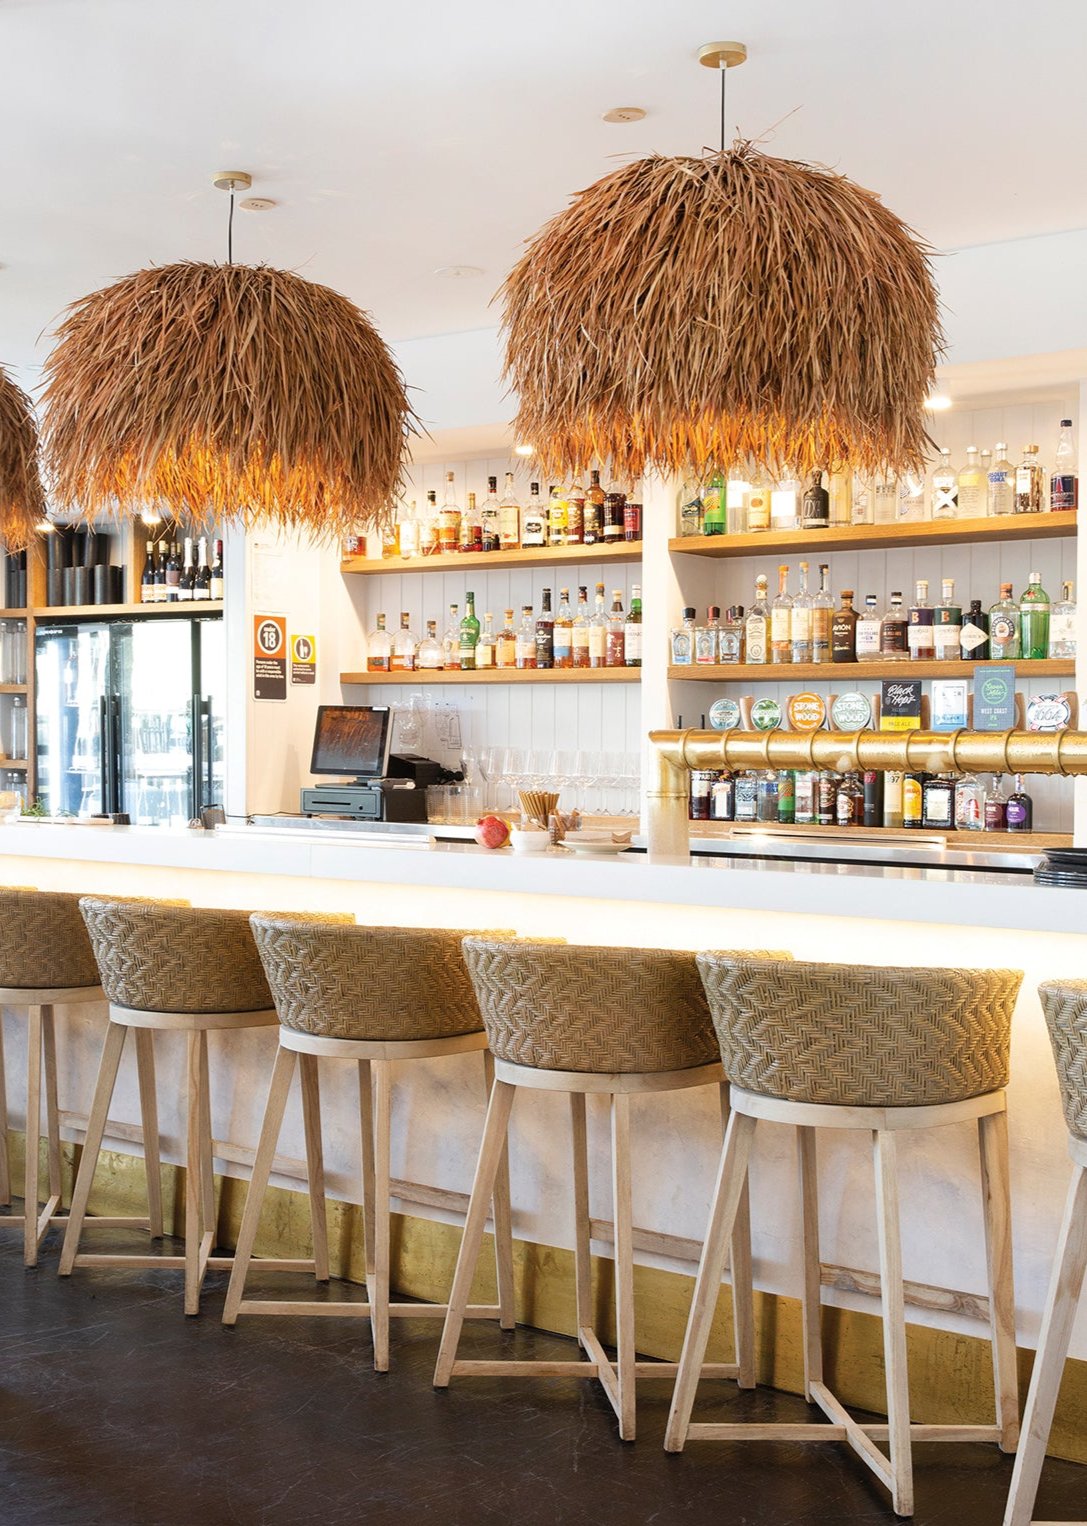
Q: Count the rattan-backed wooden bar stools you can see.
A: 6